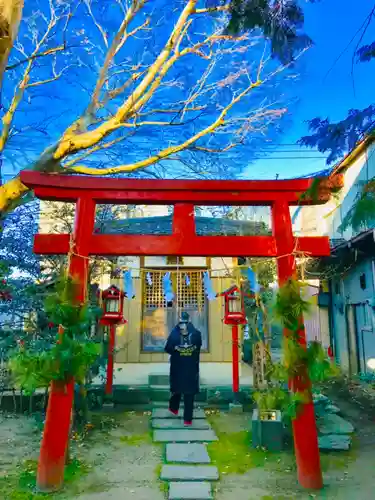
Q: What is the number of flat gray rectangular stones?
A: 6